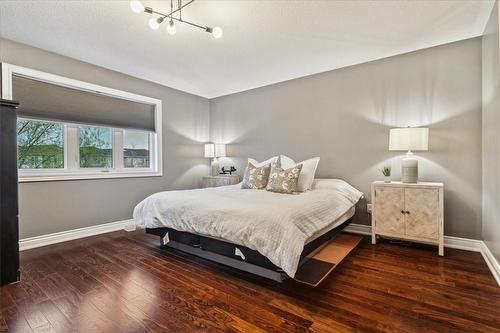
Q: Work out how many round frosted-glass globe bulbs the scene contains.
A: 4